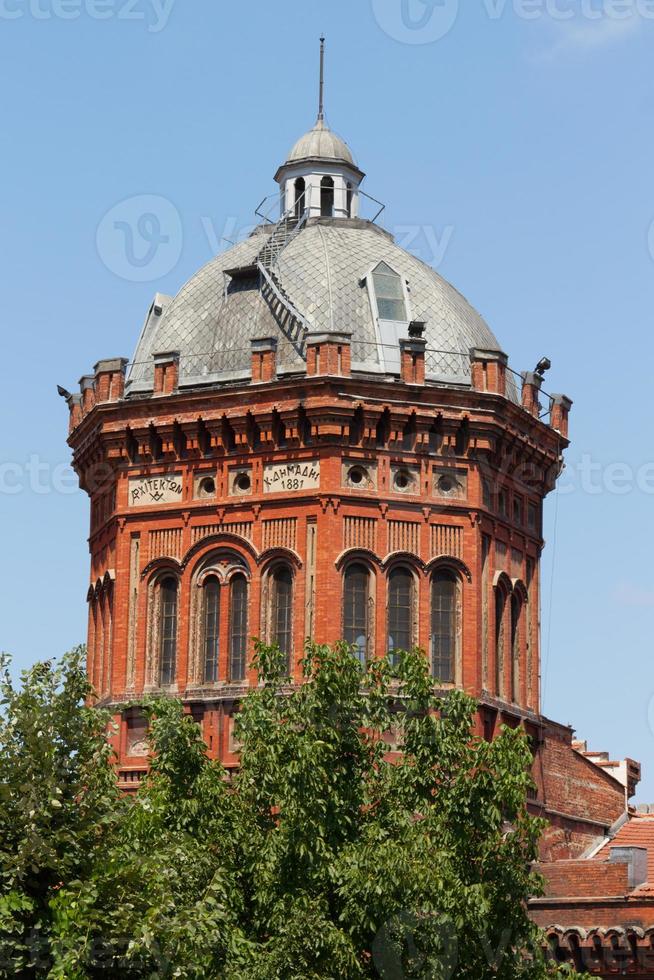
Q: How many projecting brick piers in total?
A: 10